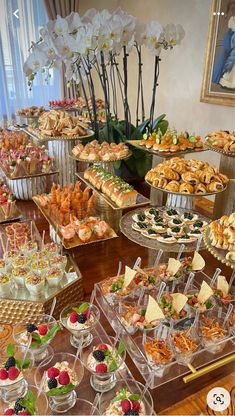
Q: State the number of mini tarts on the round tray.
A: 14